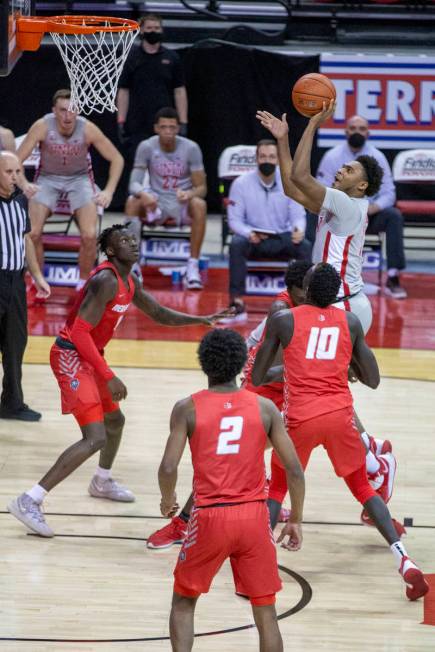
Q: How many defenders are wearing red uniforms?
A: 4